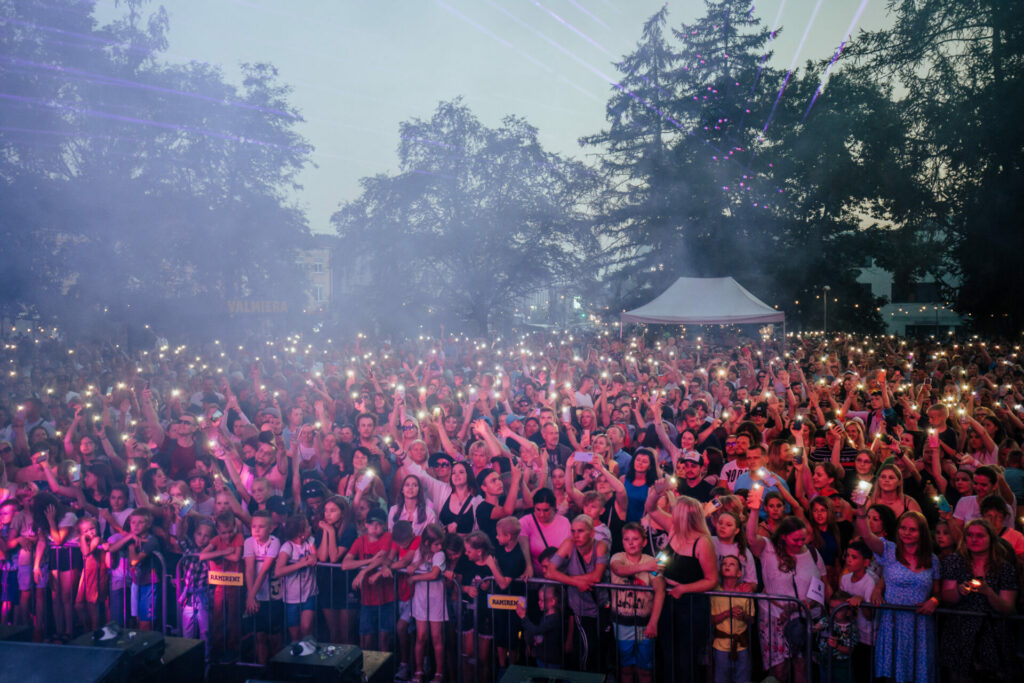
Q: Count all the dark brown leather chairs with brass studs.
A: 0